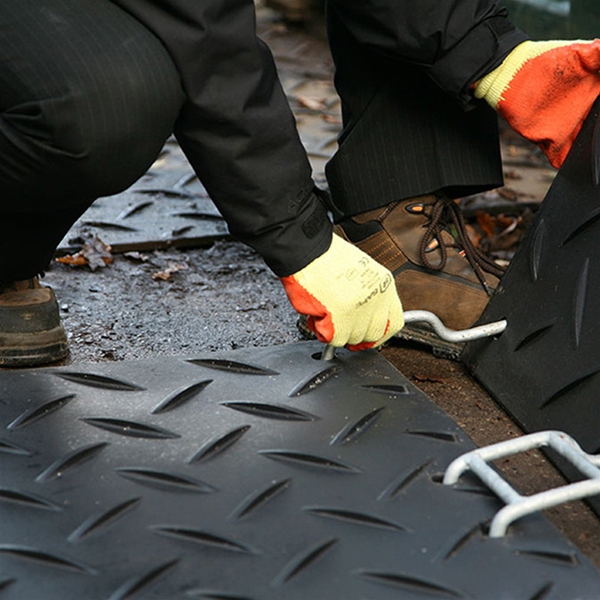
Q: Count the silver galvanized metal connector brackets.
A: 2